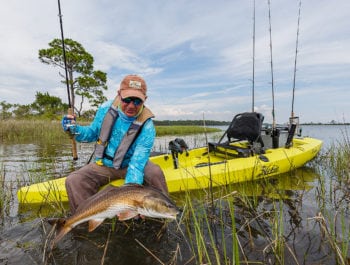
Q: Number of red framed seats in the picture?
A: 0